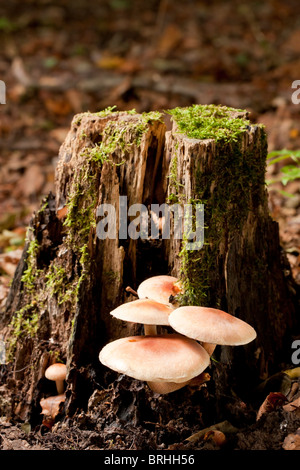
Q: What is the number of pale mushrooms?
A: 5